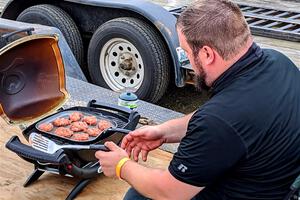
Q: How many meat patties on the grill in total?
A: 9